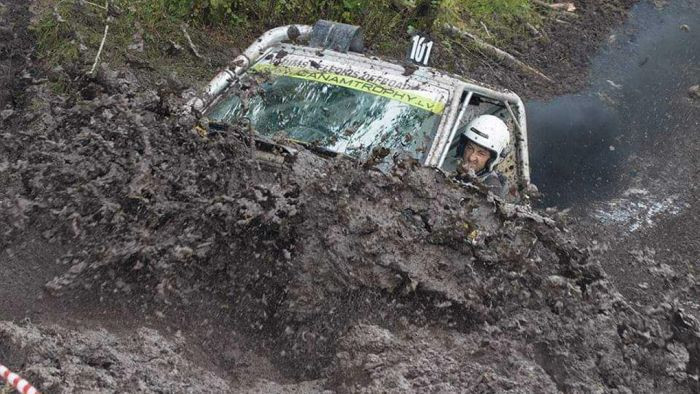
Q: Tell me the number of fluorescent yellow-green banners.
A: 1